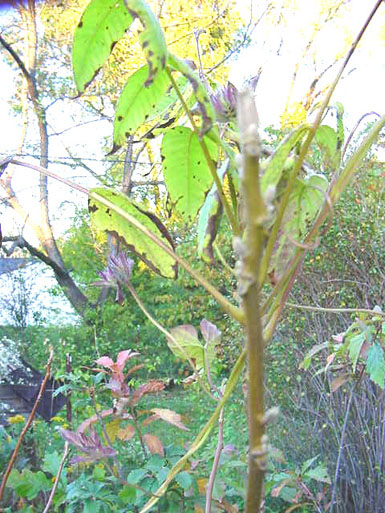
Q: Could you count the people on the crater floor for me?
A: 0